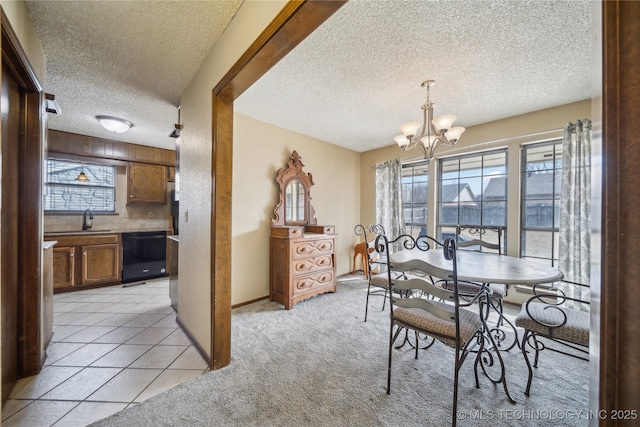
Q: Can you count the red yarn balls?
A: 0